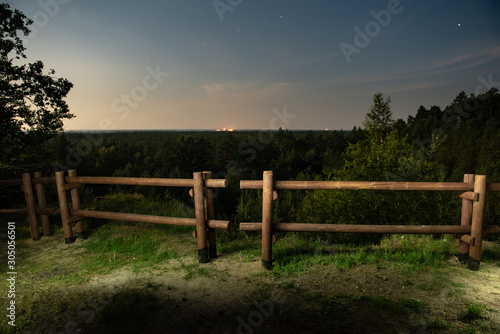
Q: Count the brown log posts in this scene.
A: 9